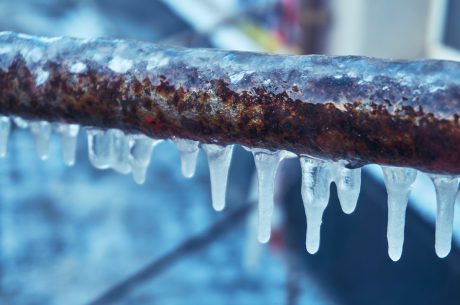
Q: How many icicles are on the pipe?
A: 13